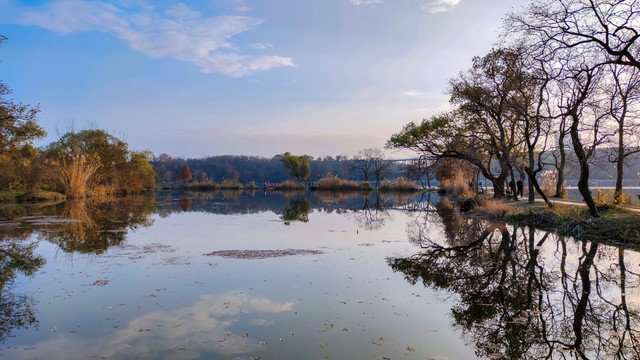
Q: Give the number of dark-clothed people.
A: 2